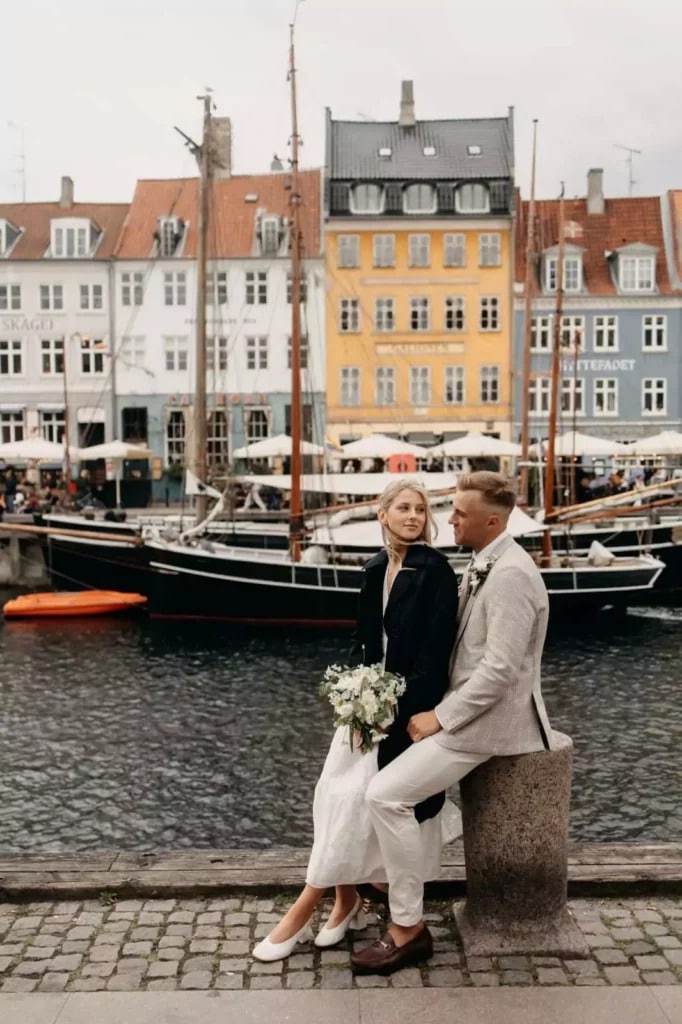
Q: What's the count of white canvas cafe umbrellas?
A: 7